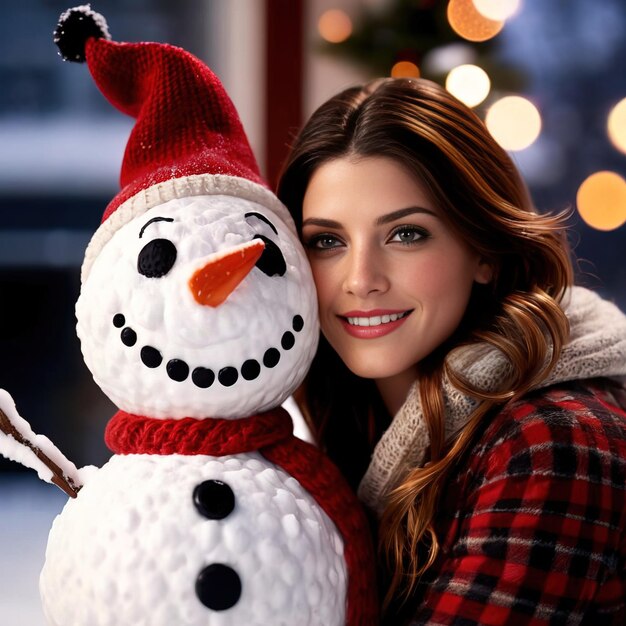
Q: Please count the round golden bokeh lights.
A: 8